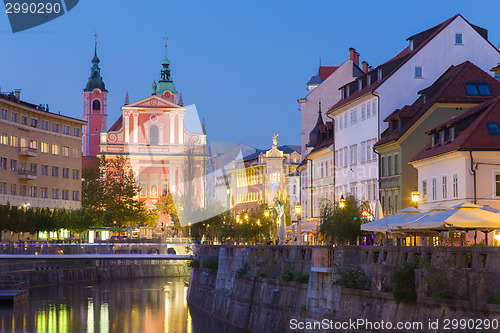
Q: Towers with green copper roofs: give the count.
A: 2